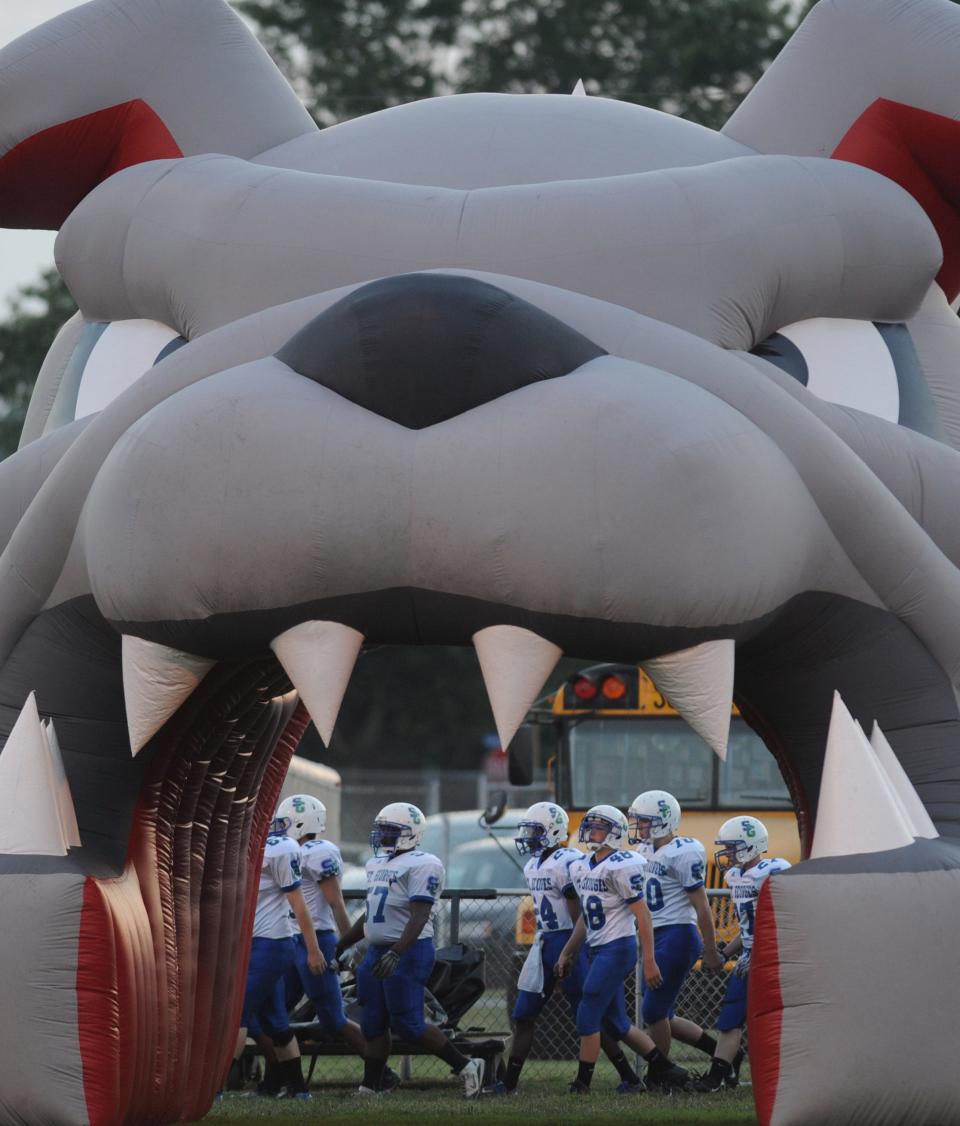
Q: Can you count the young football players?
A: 7